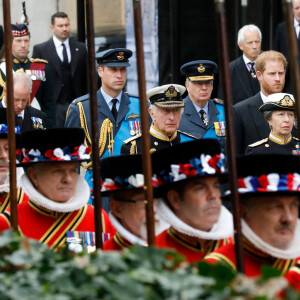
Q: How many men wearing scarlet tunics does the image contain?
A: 5